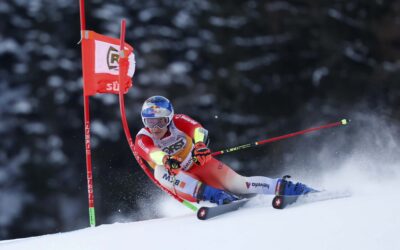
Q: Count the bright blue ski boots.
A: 2